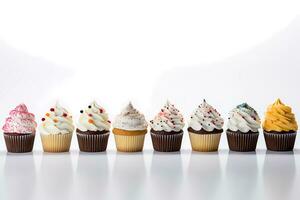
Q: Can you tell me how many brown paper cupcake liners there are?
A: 5